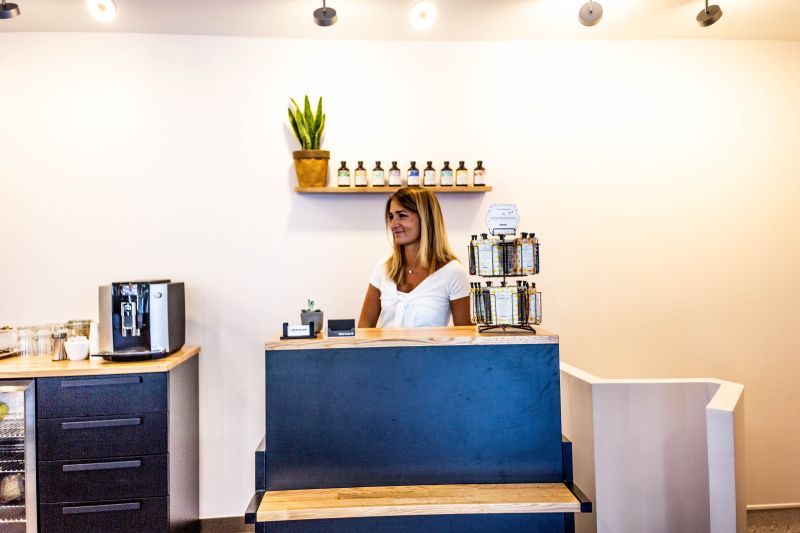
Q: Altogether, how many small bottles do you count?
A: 9